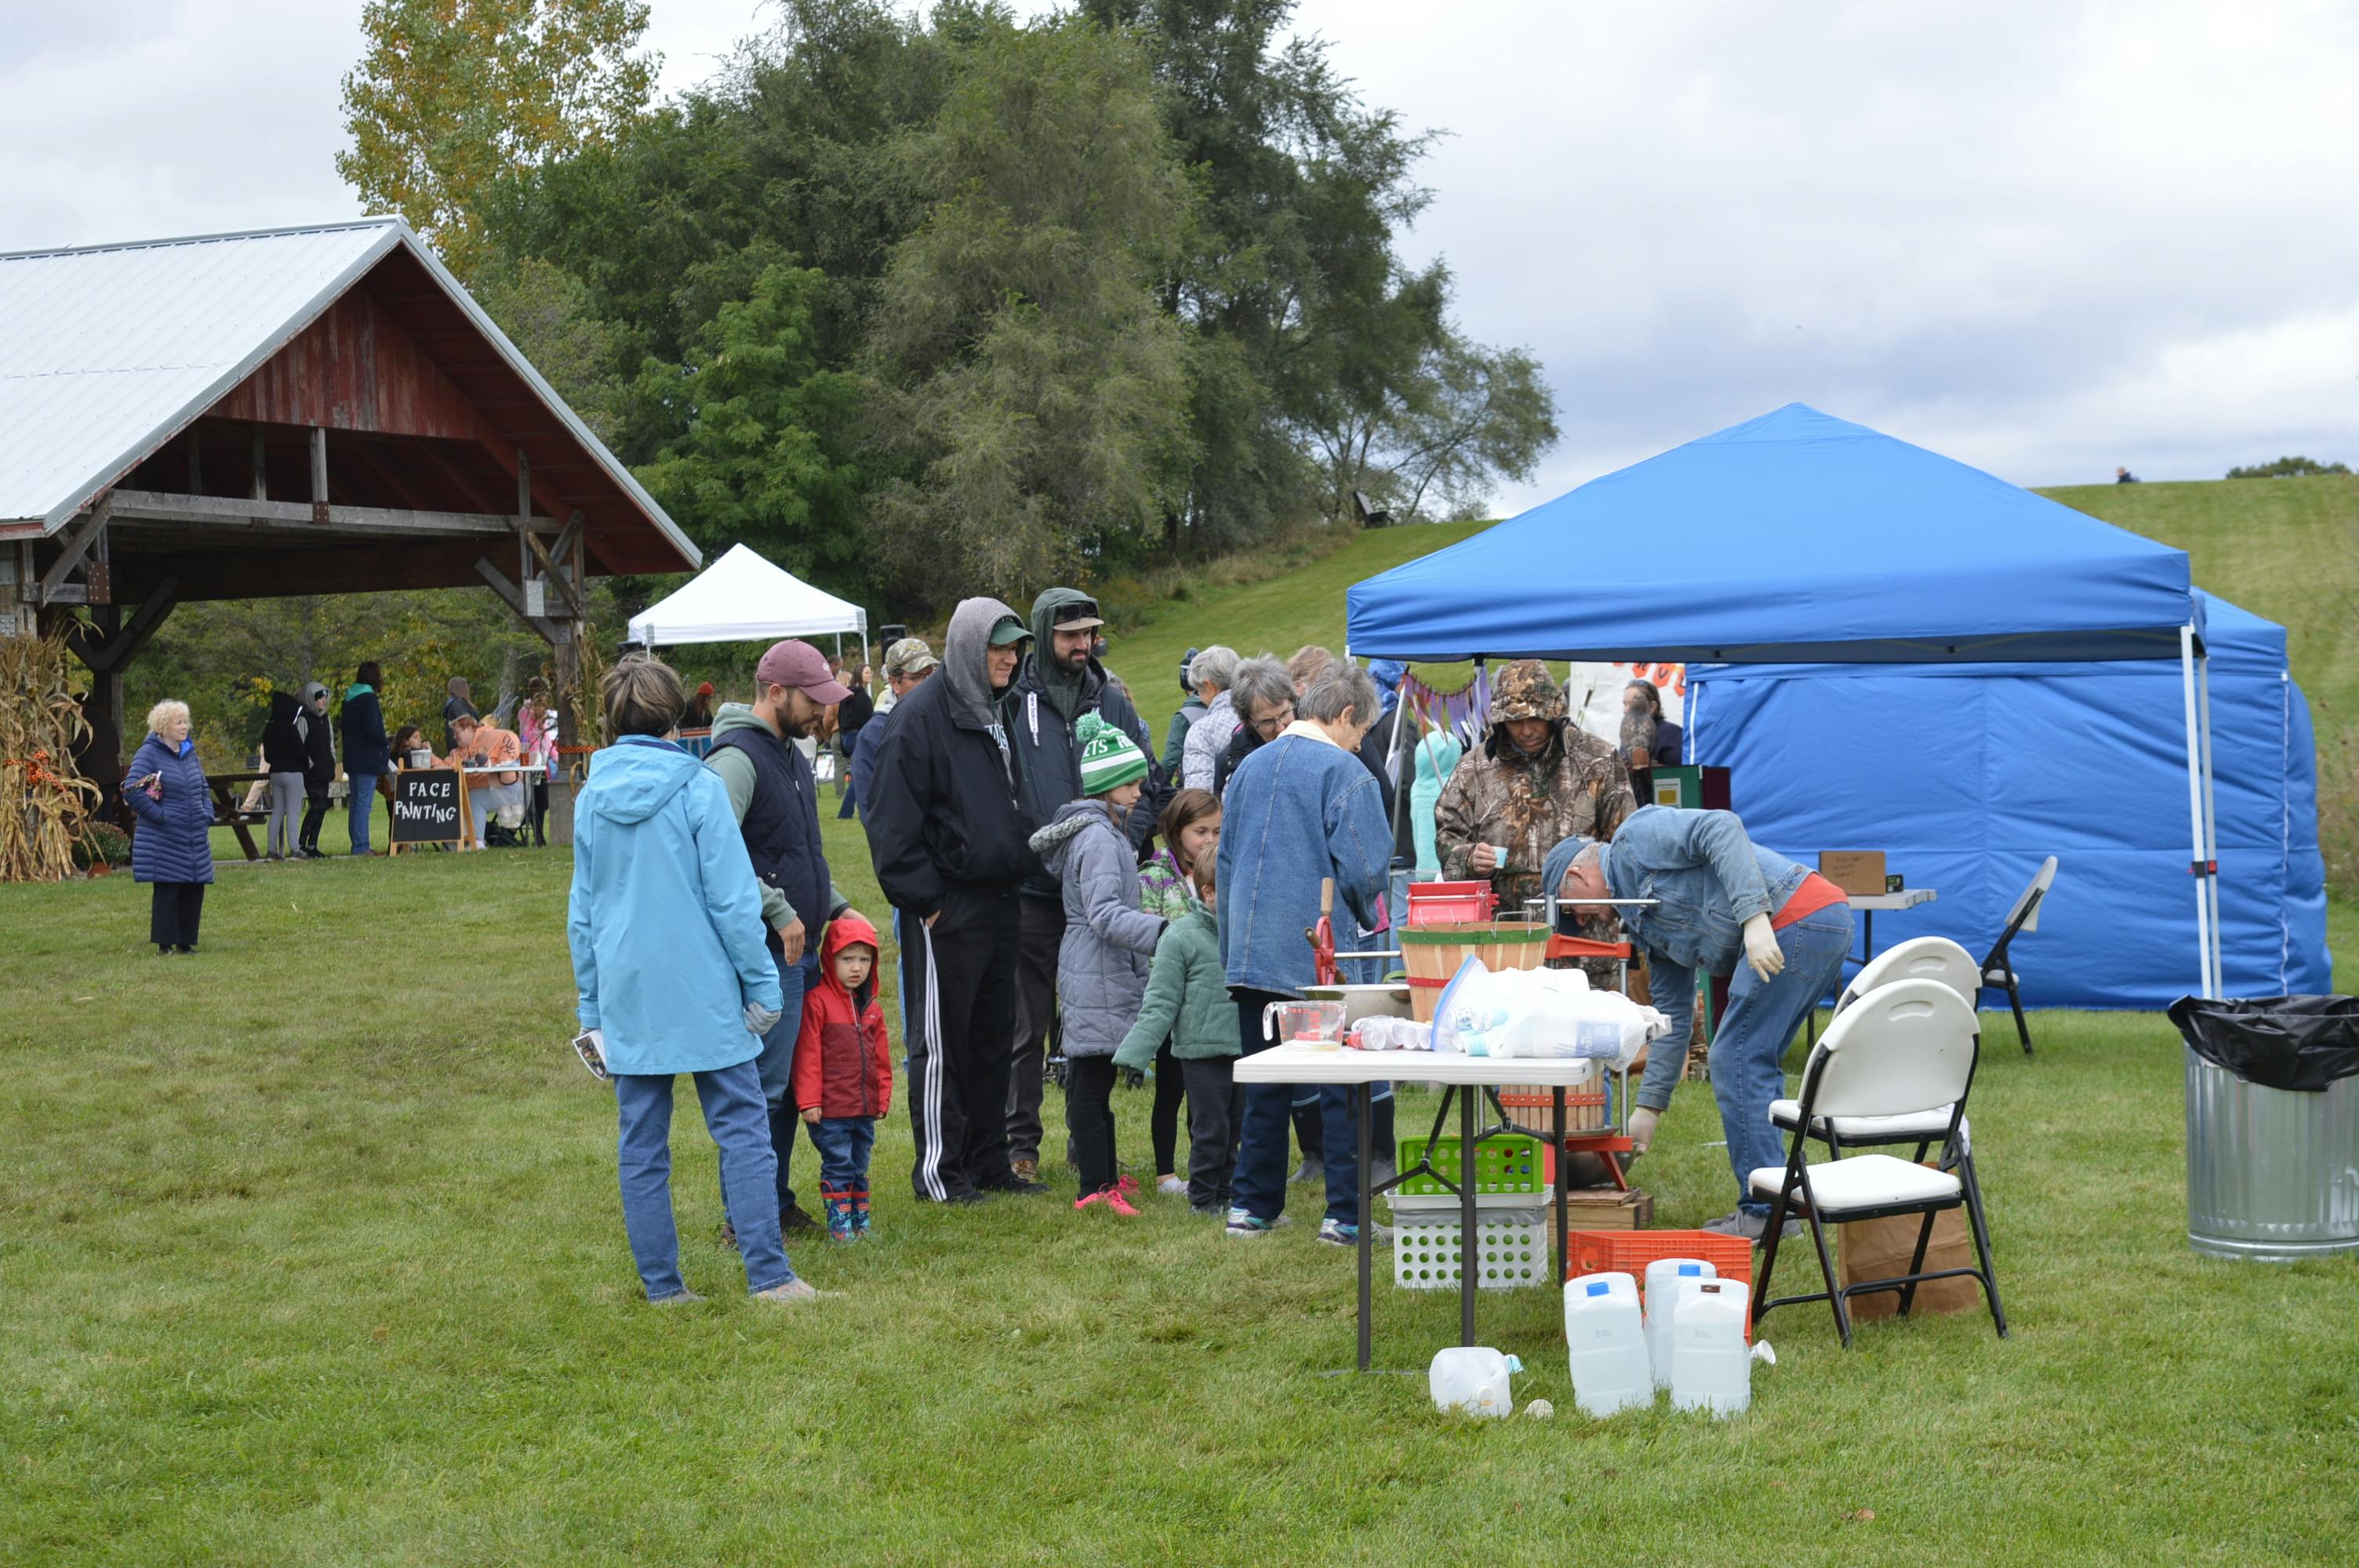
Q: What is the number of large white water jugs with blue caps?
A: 2